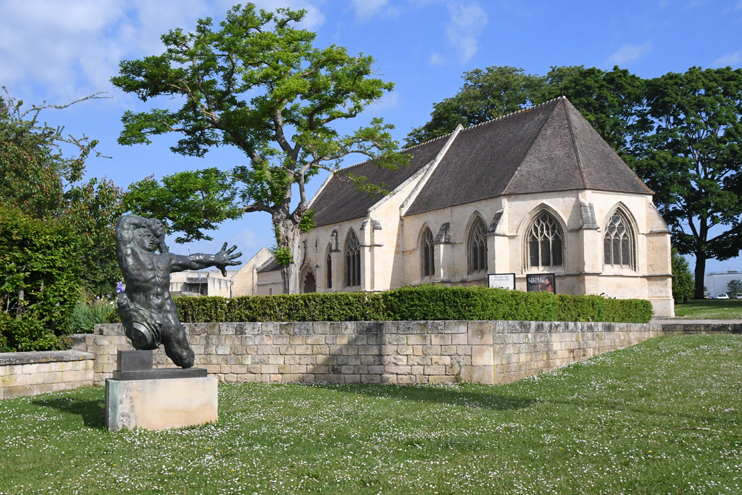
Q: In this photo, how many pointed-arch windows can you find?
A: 6